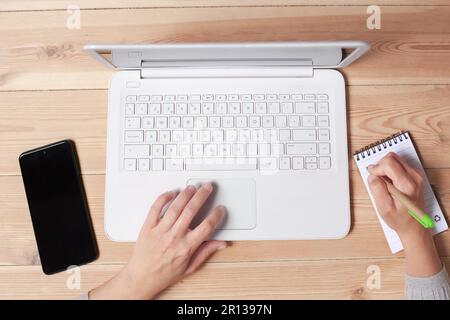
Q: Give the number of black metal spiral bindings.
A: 10